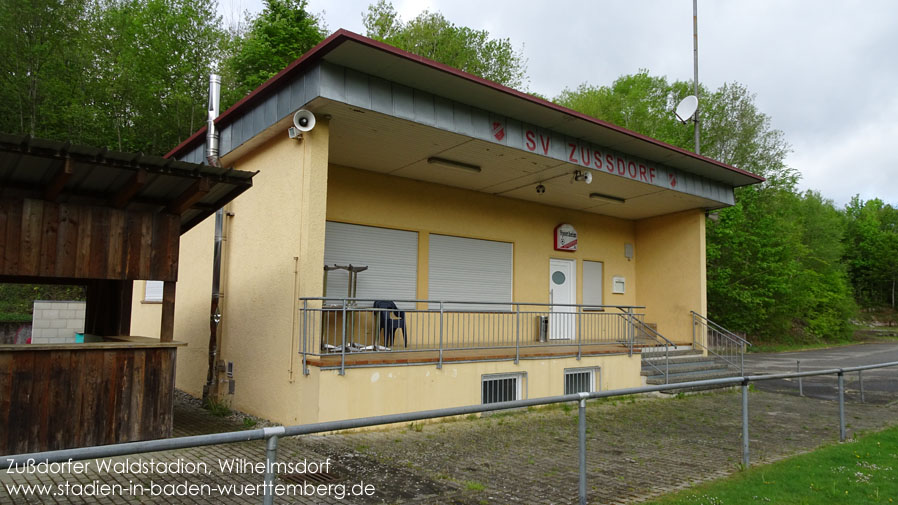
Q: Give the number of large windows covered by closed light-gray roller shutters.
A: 2